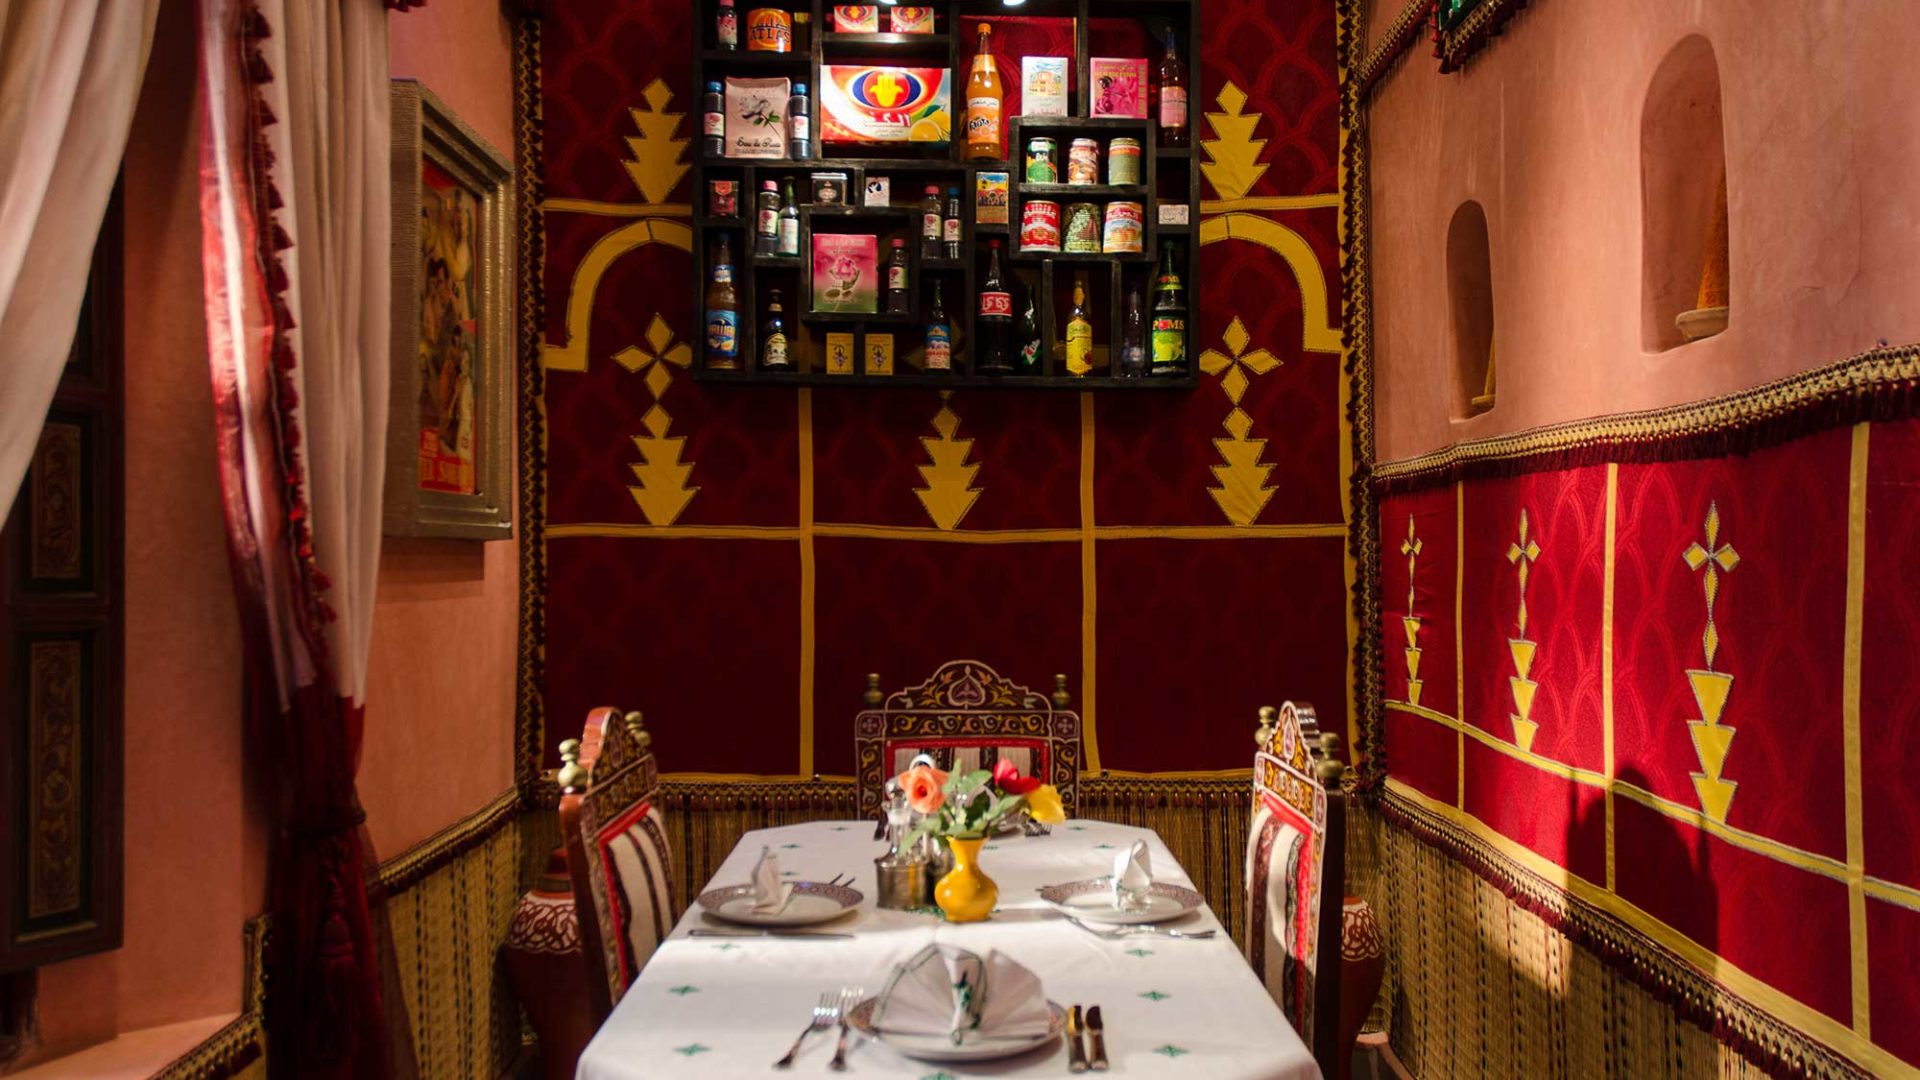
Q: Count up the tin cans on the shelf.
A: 7